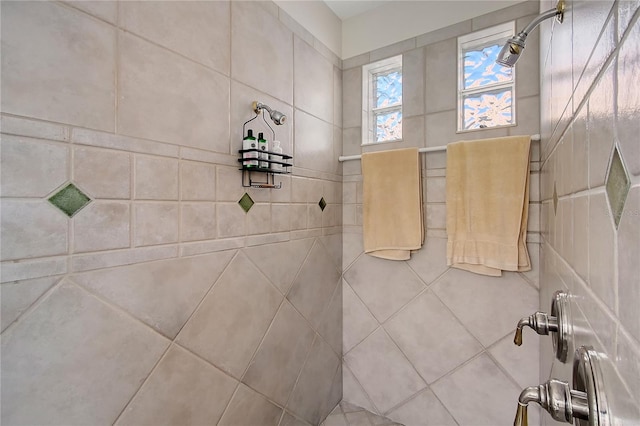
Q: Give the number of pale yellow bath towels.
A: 2